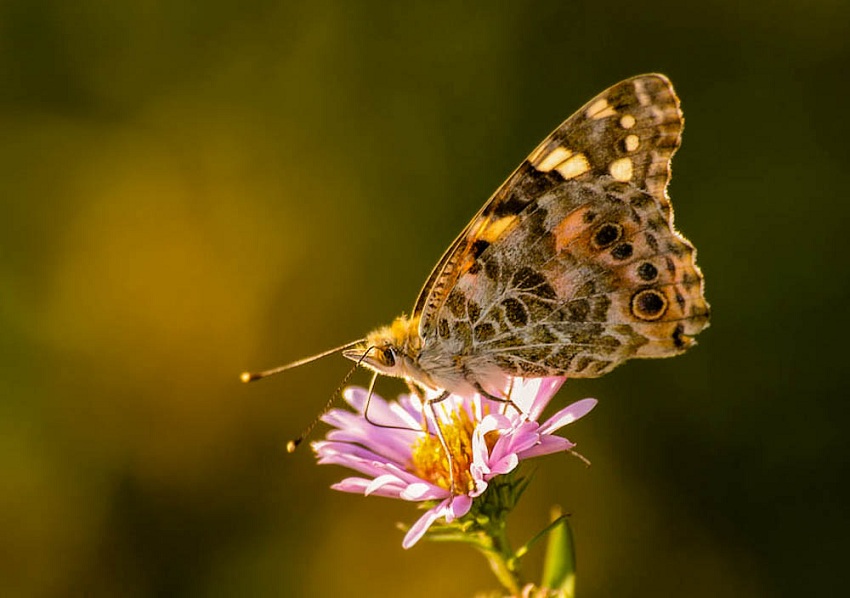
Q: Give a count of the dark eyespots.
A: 4